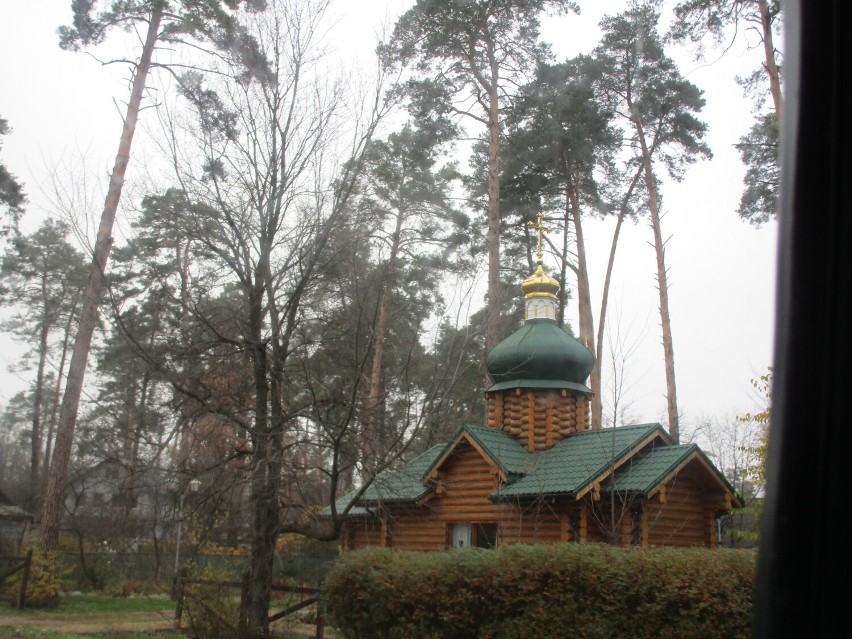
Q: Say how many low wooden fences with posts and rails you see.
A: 2